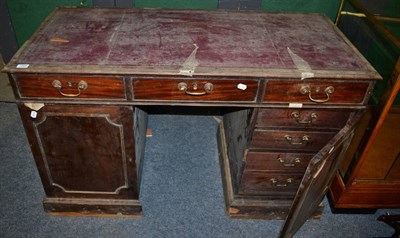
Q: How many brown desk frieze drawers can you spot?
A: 3